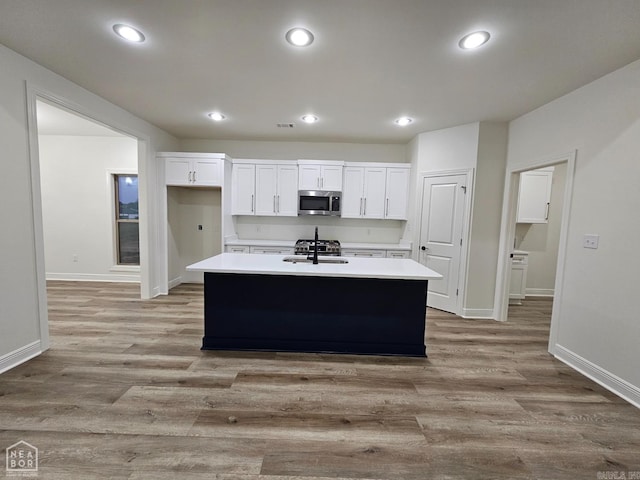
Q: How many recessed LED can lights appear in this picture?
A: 6